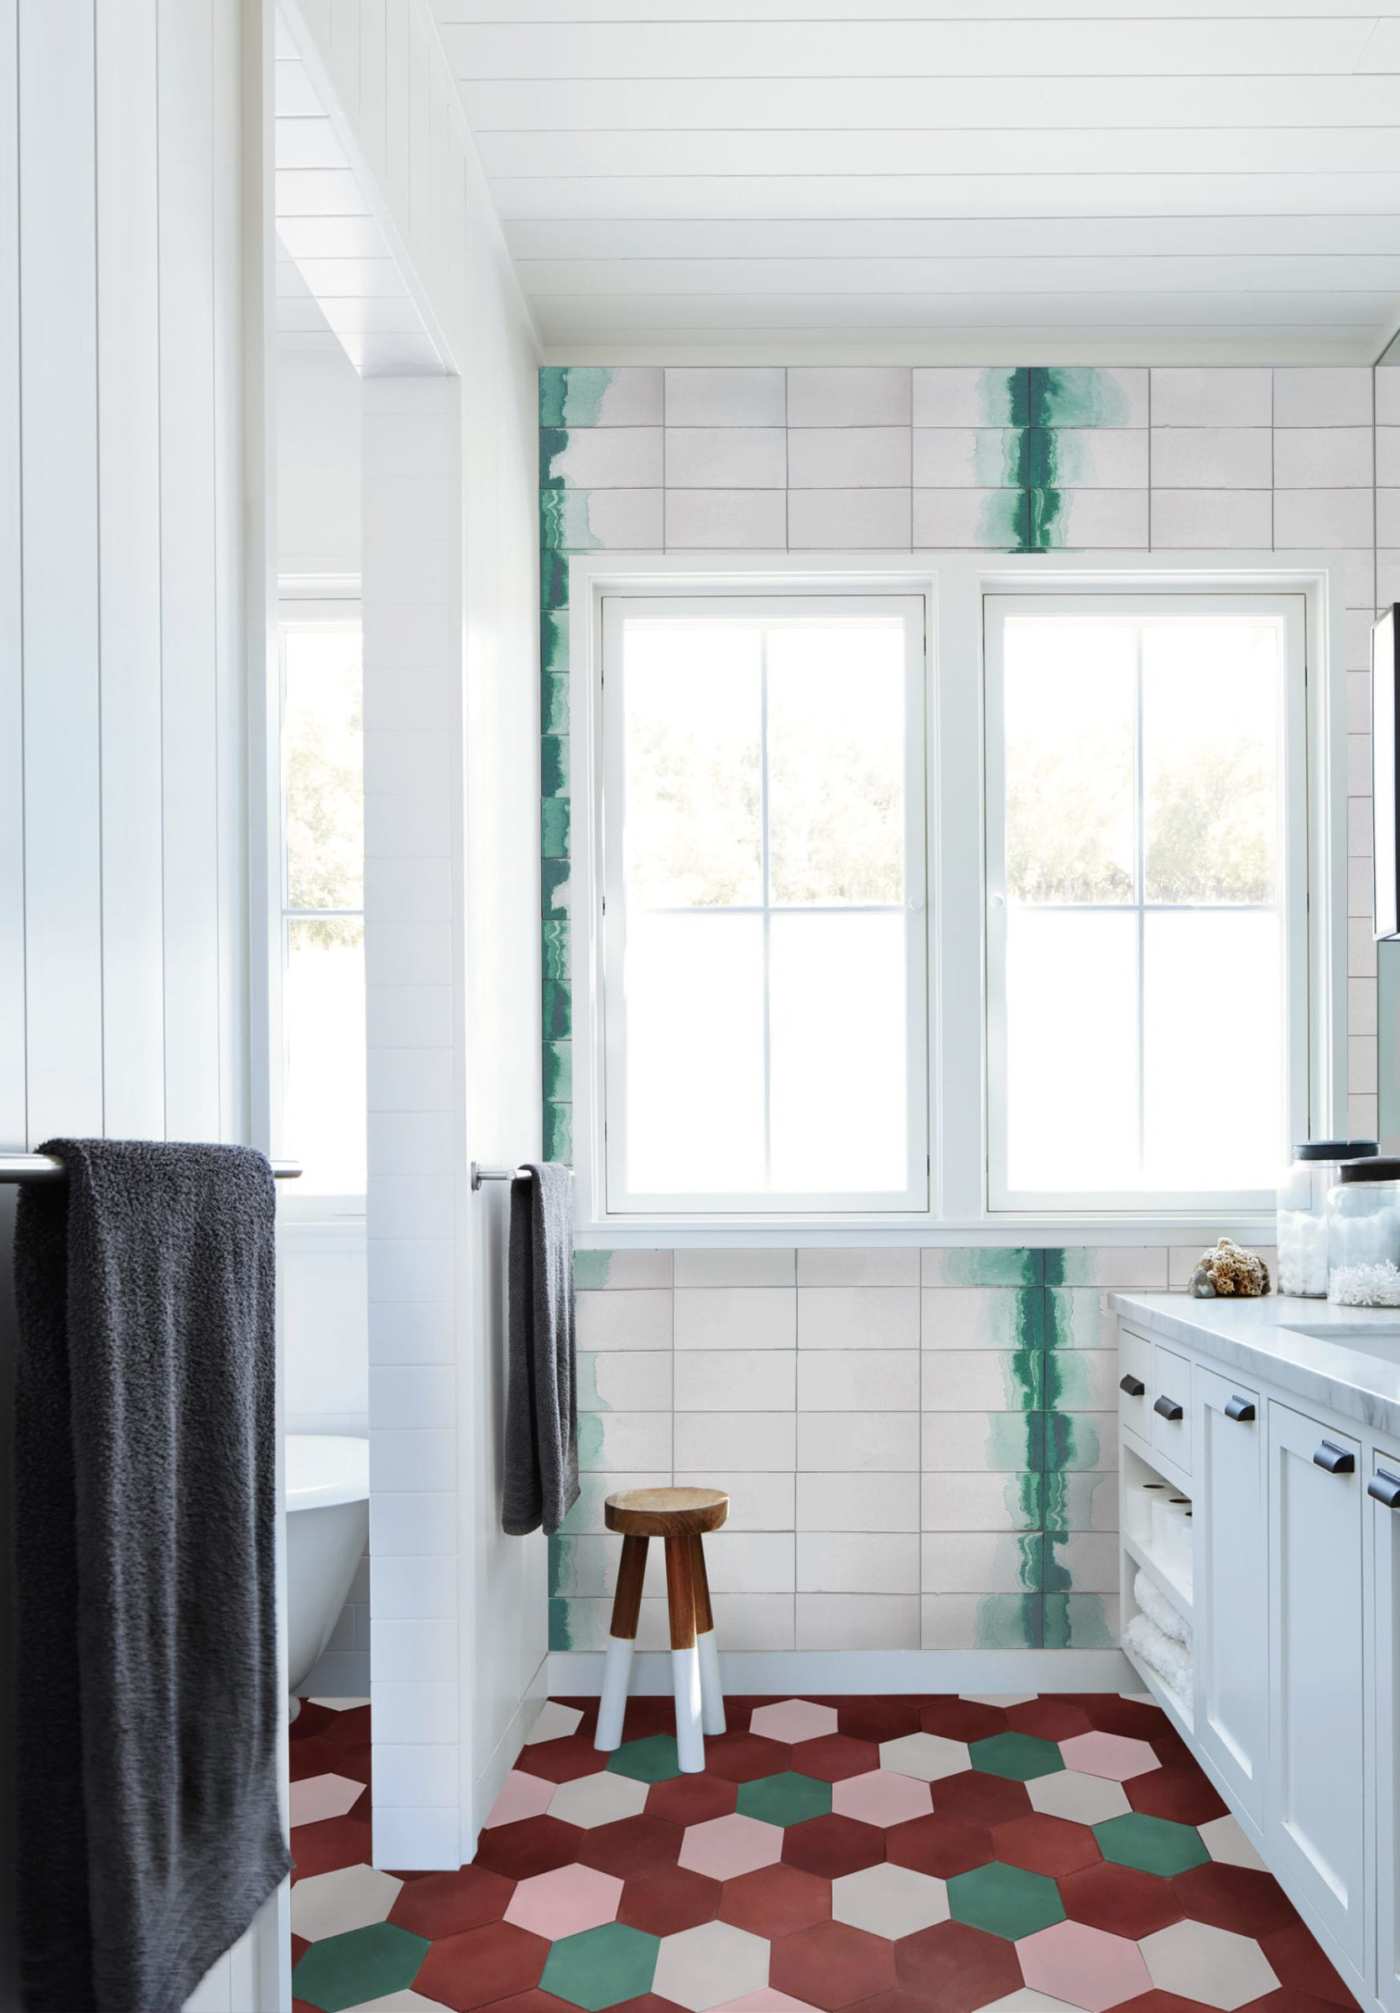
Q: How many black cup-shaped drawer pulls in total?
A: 5